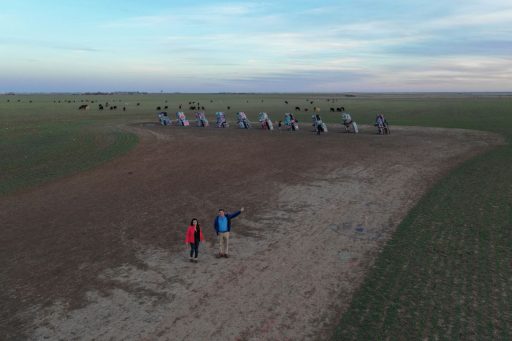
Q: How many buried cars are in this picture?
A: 10